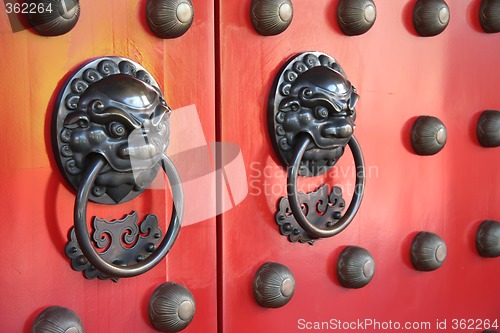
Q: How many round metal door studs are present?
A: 14